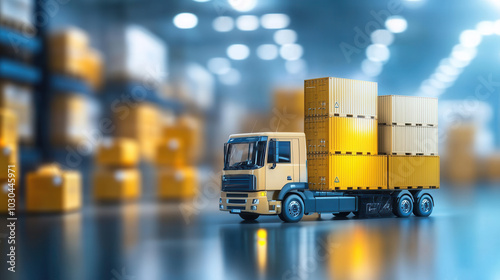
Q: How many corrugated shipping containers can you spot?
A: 6